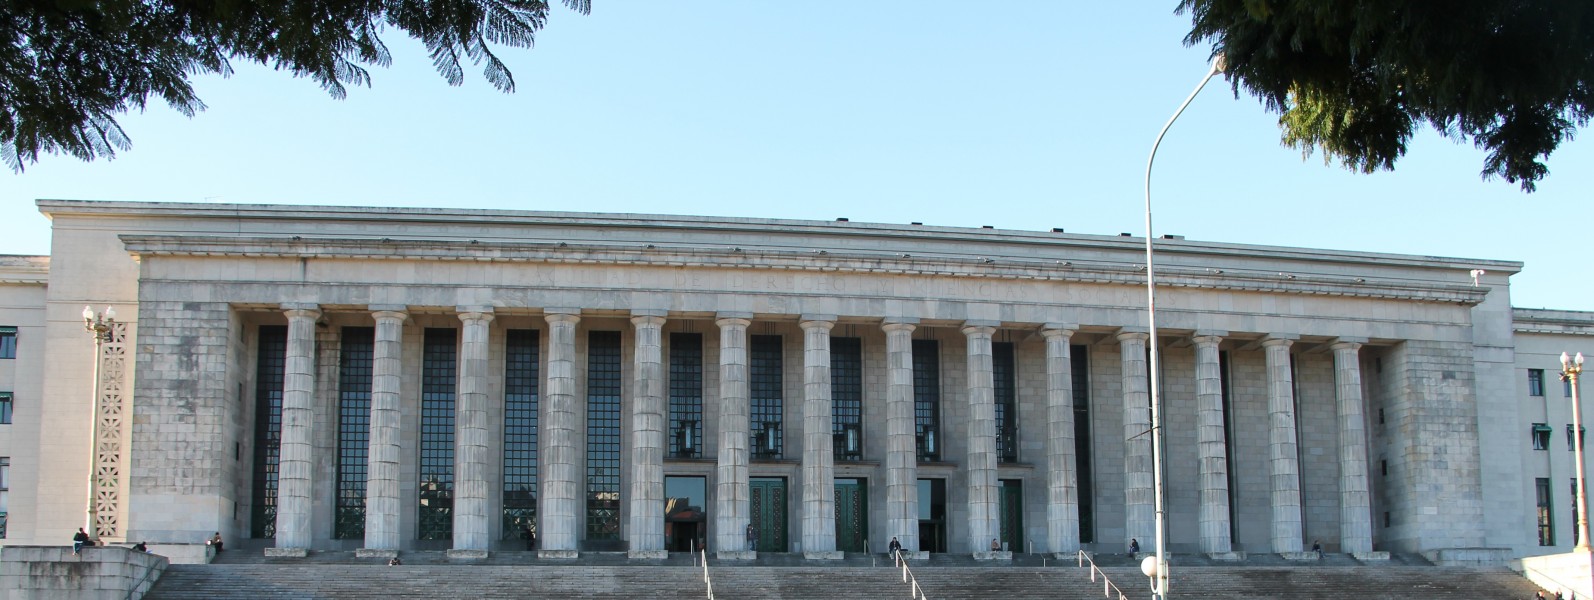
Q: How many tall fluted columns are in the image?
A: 14